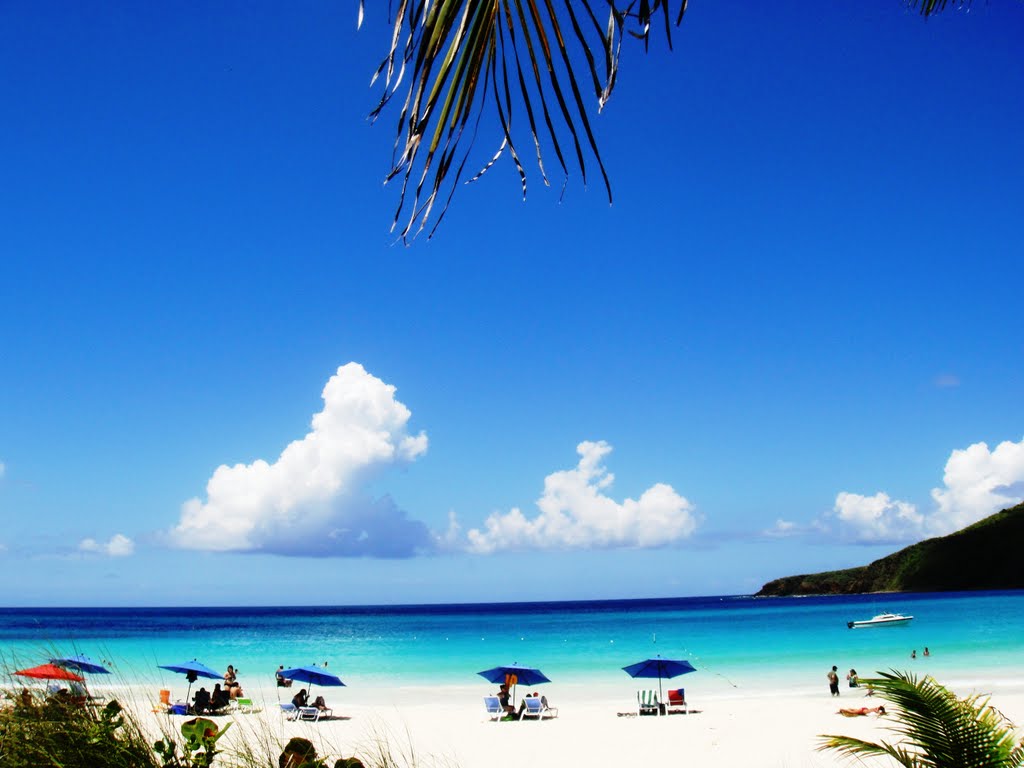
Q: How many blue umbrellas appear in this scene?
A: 5